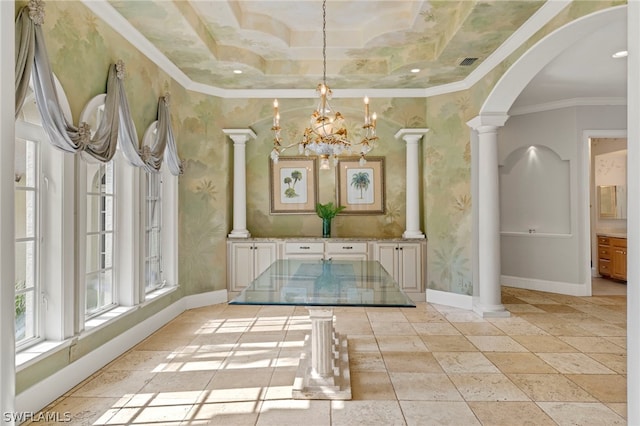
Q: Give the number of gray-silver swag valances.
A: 3